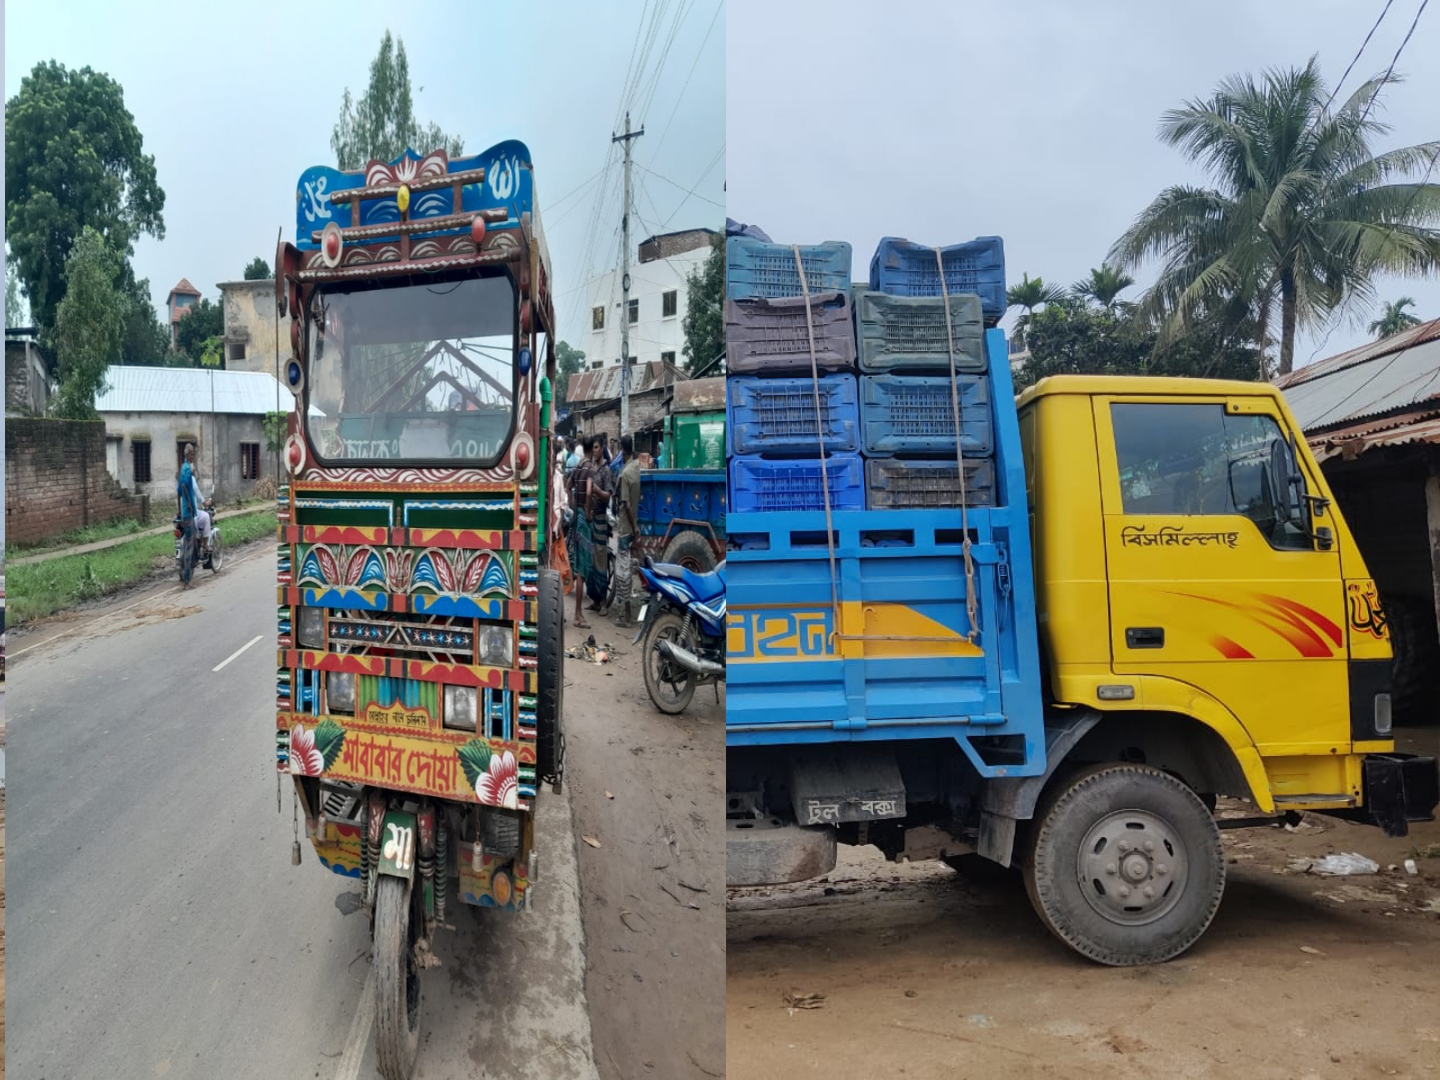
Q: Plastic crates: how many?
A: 8